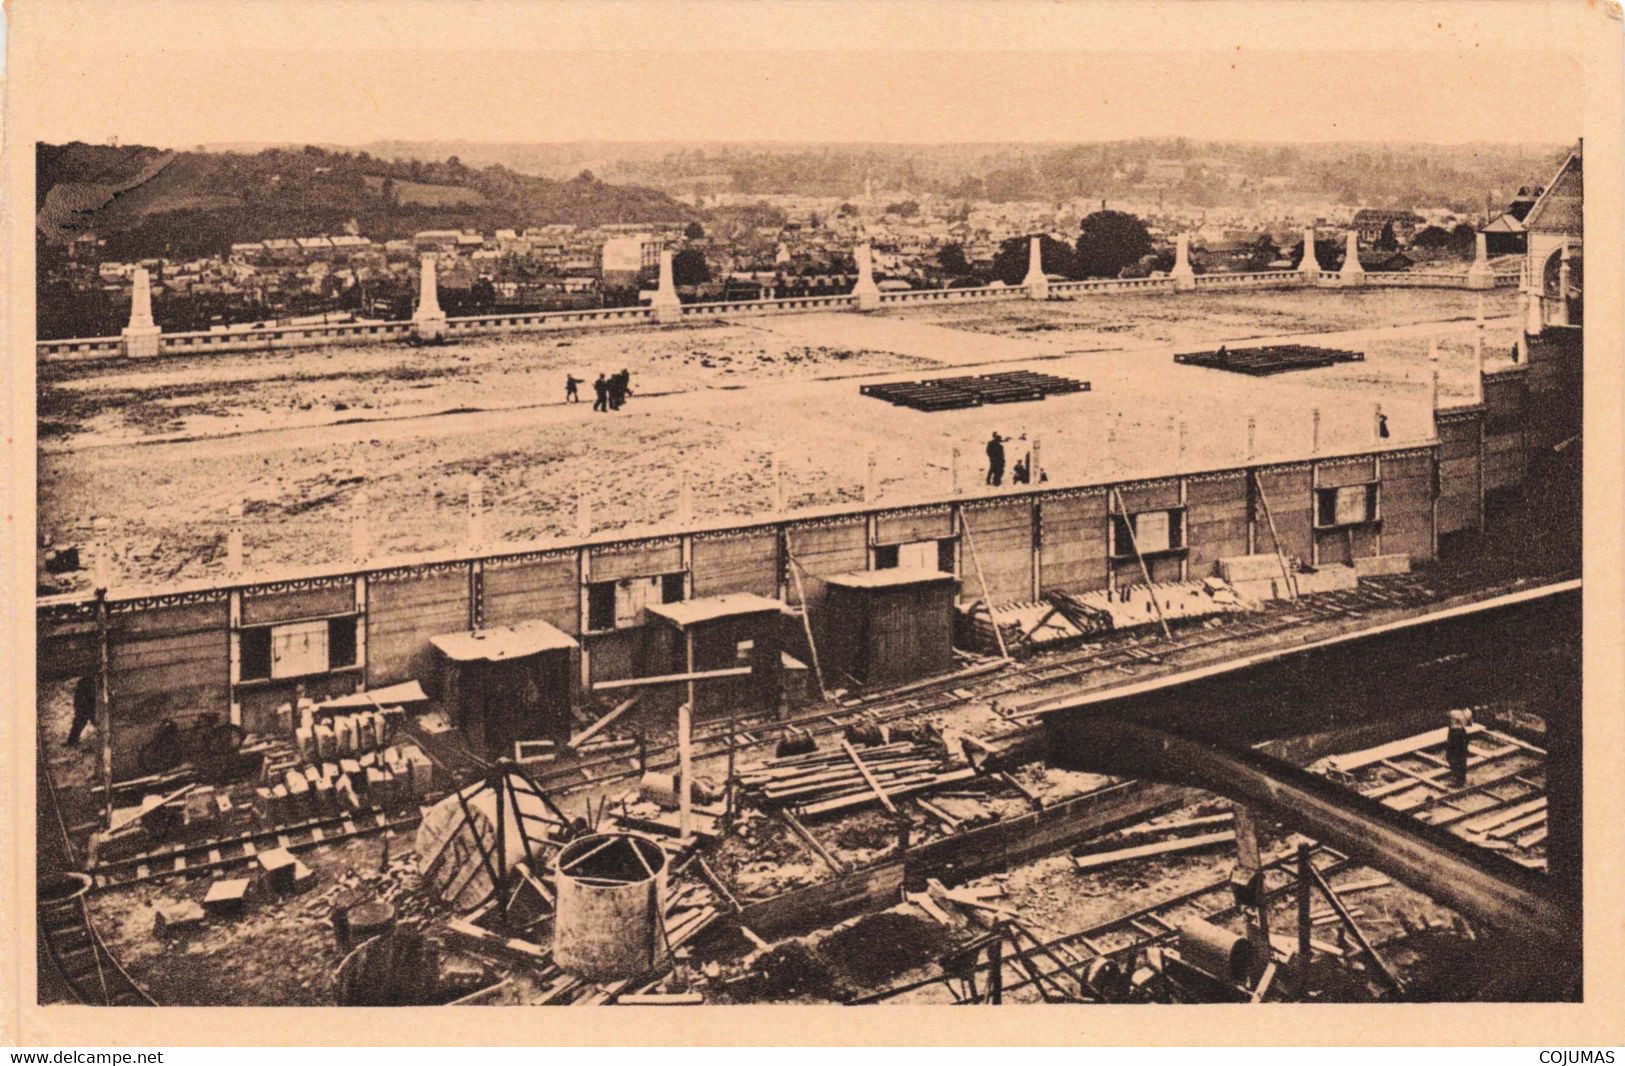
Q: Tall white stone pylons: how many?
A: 9